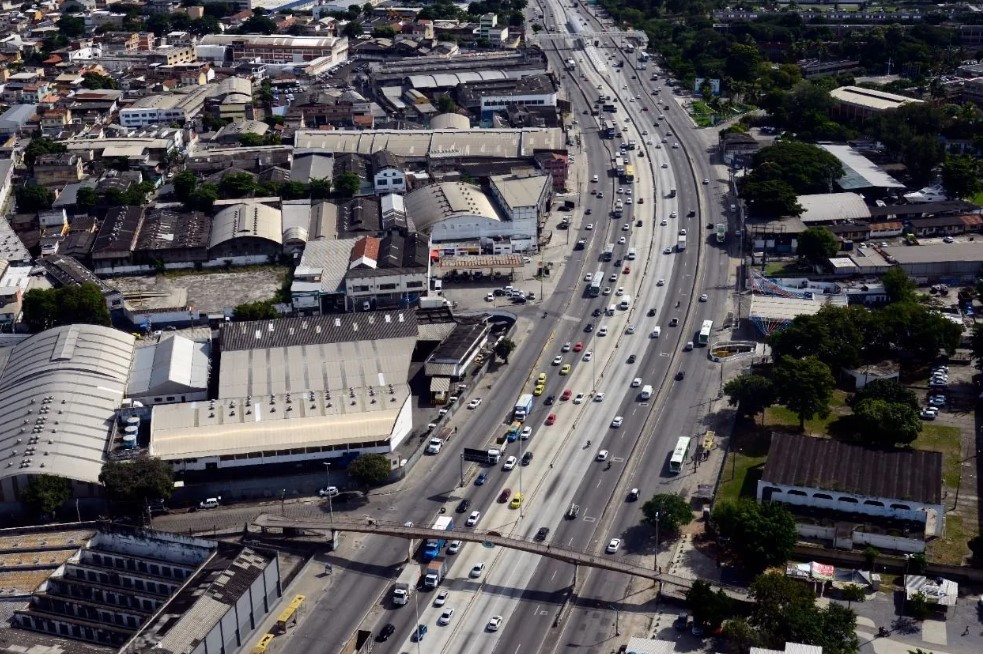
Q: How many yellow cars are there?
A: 4